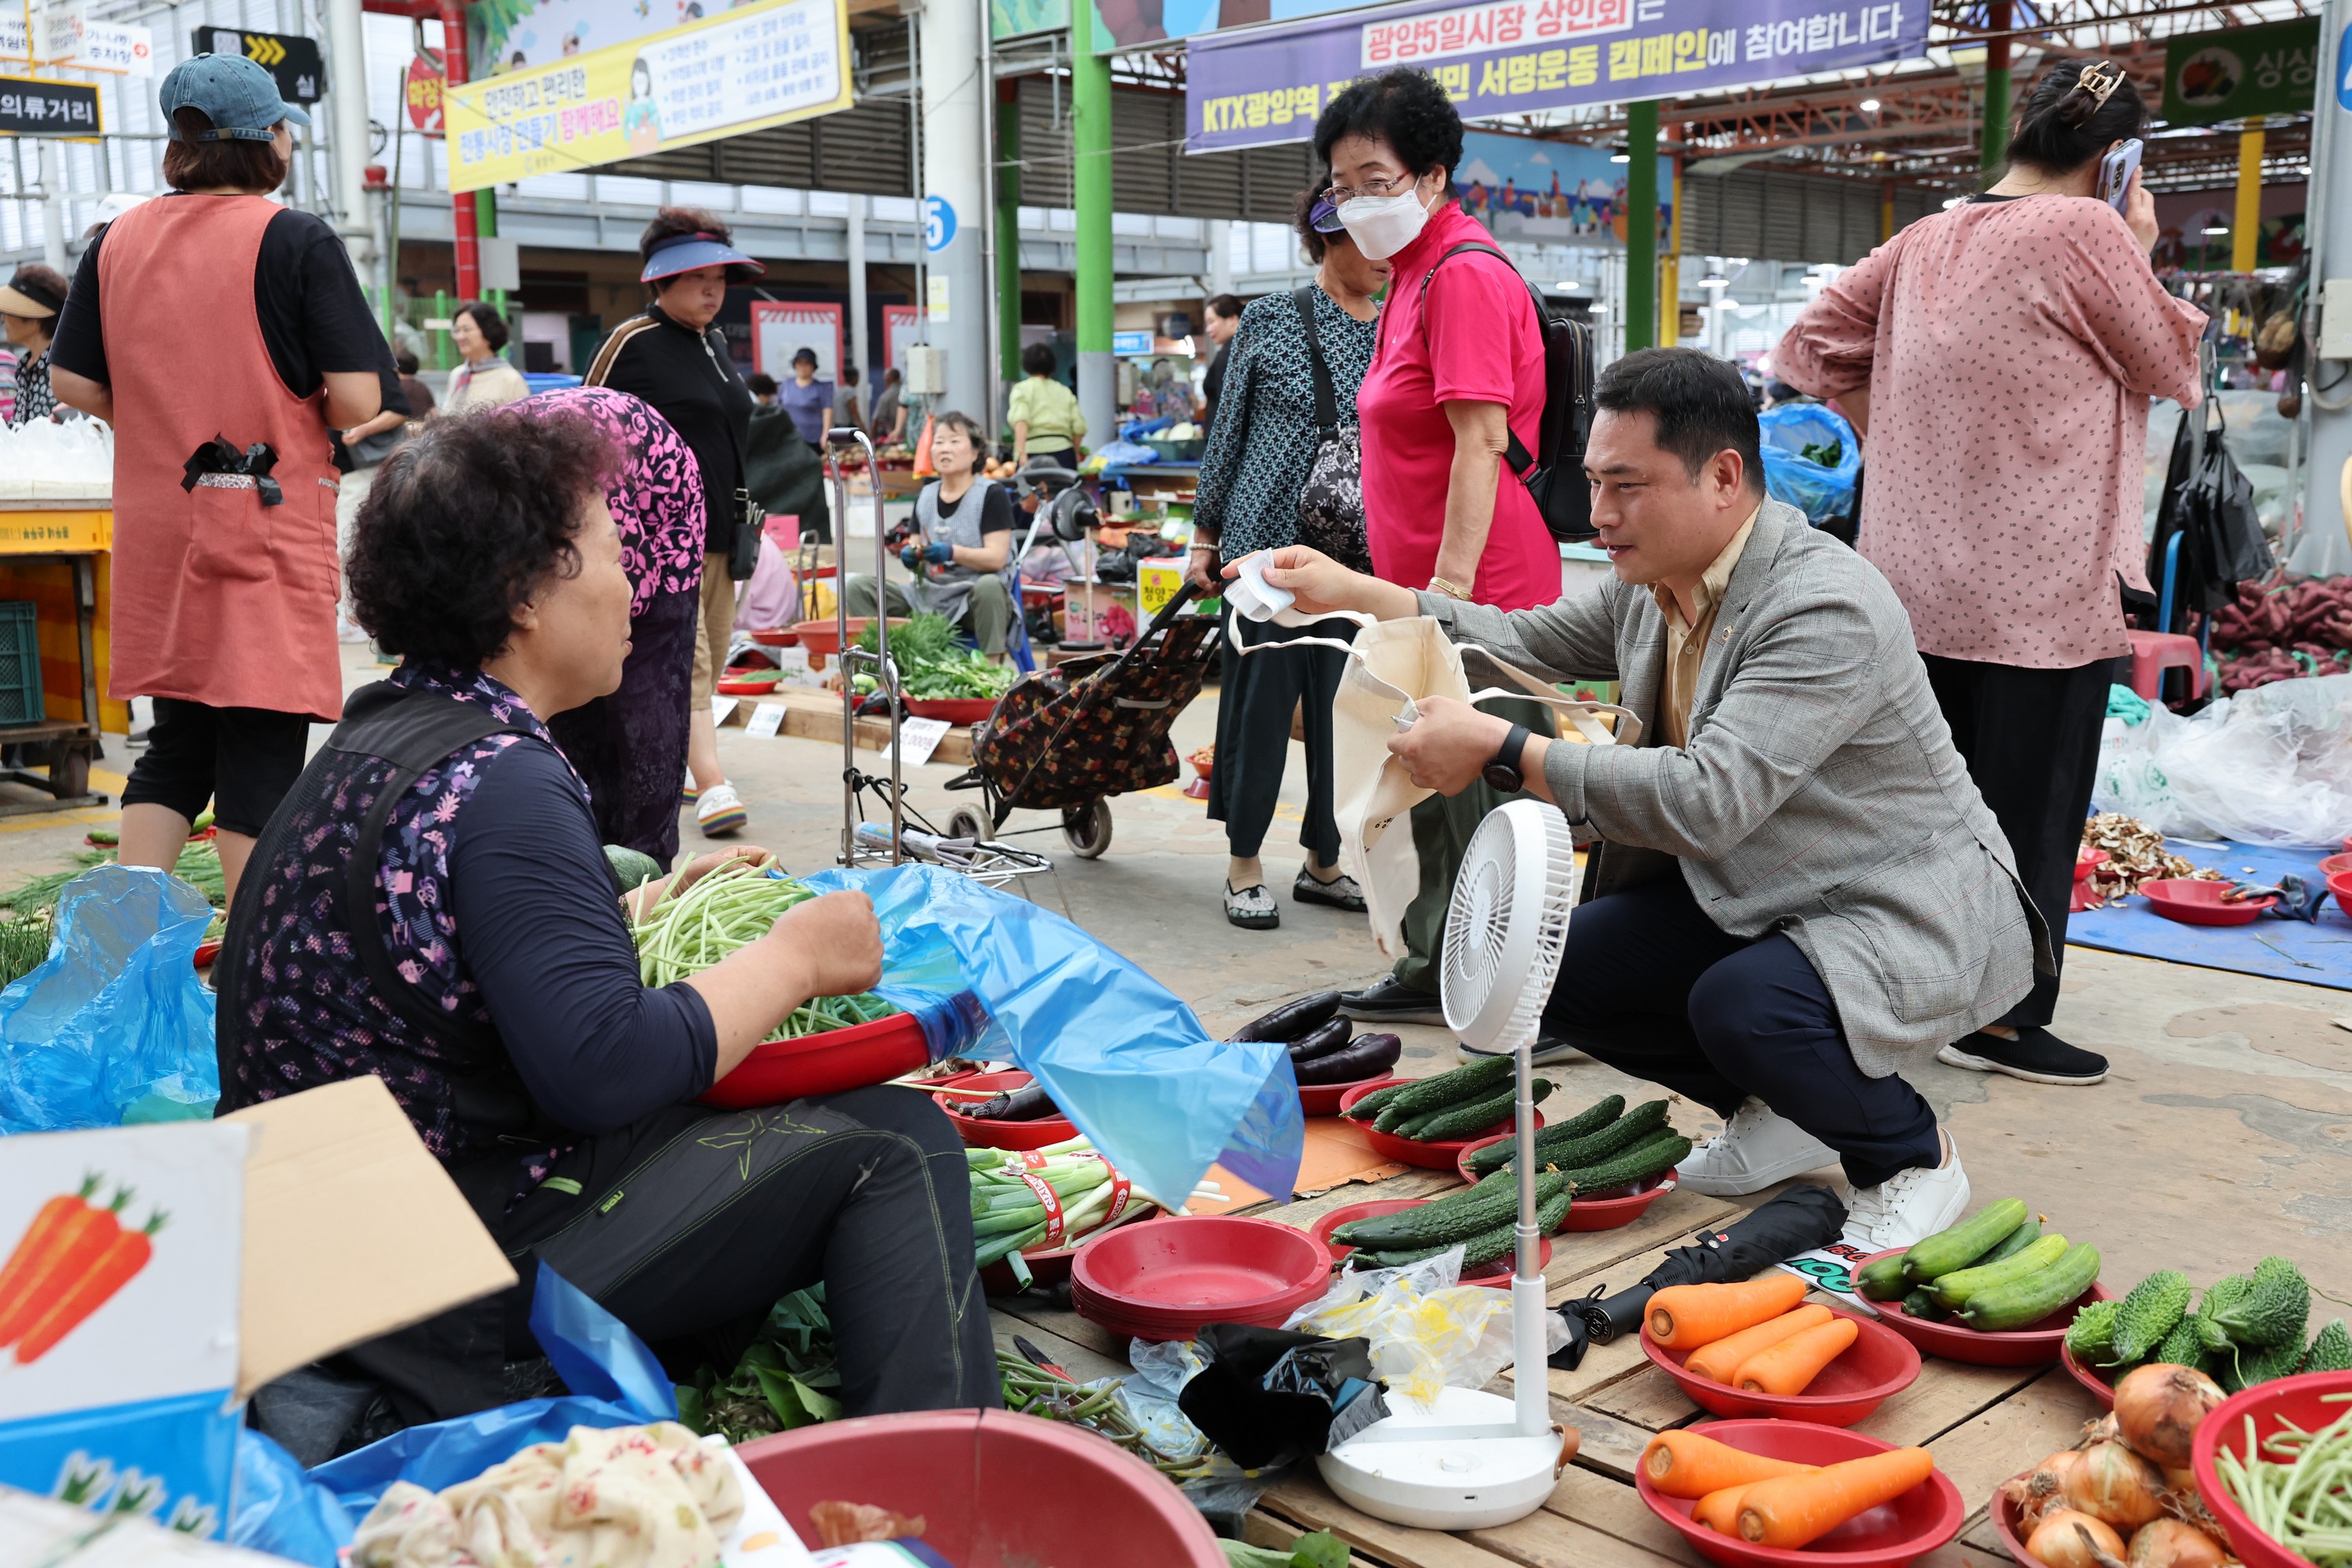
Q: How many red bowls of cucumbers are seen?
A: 4